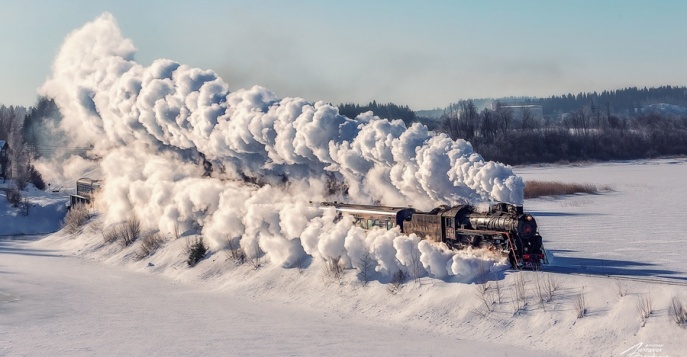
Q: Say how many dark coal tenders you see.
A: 1